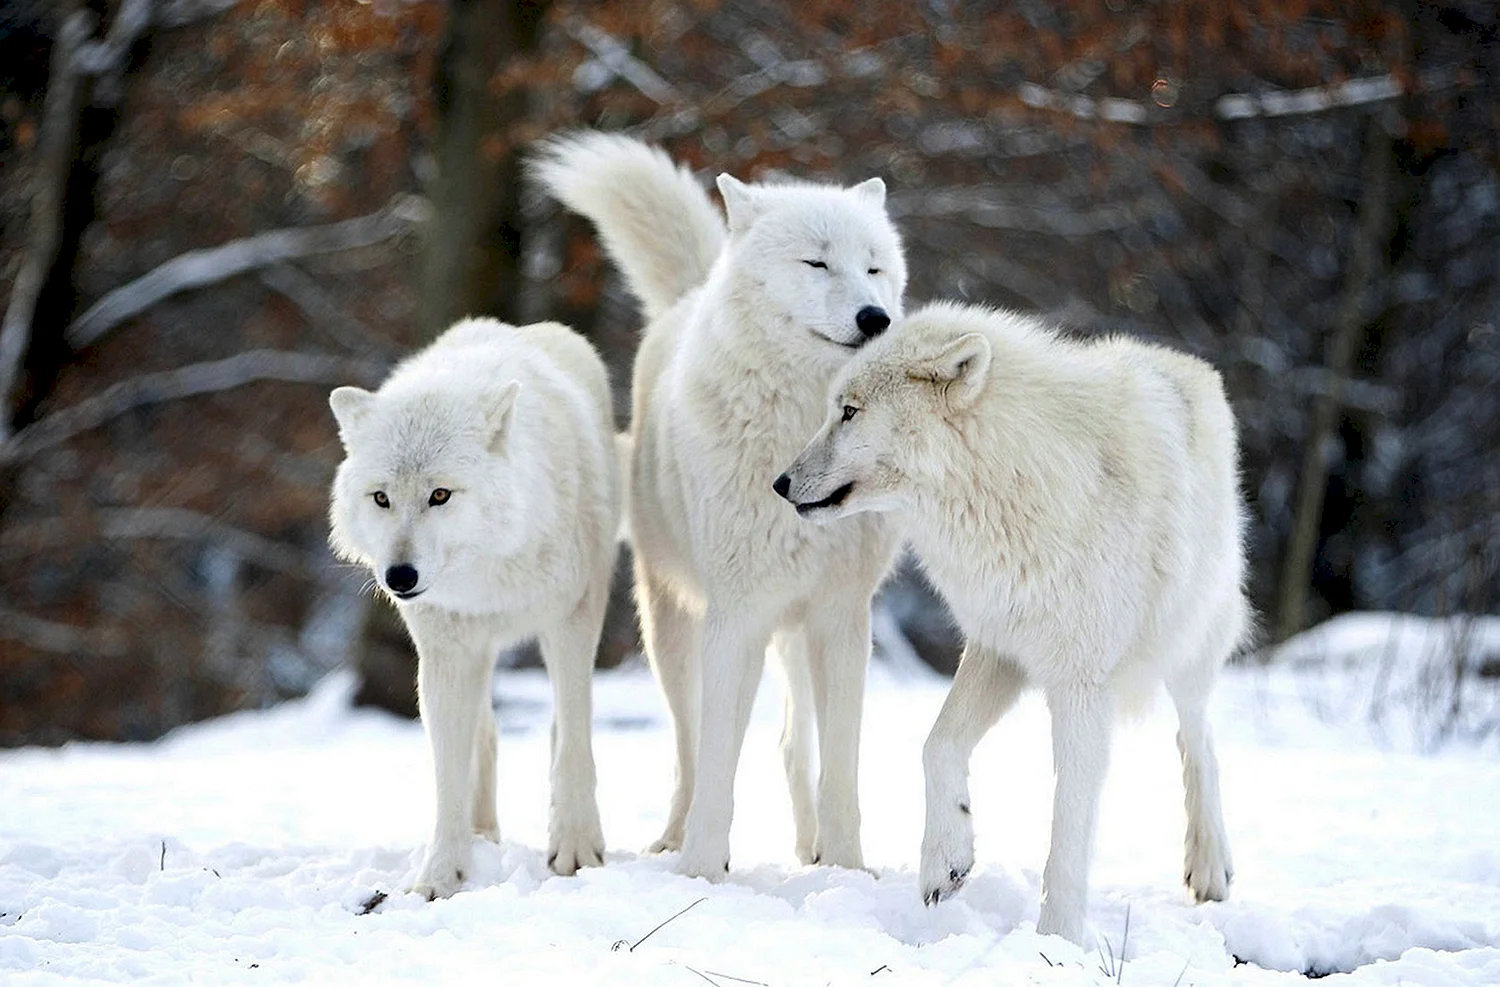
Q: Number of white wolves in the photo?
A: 3